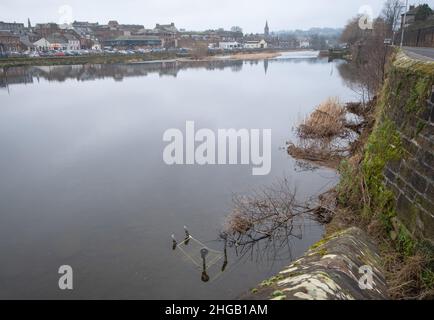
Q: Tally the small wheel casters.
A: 4